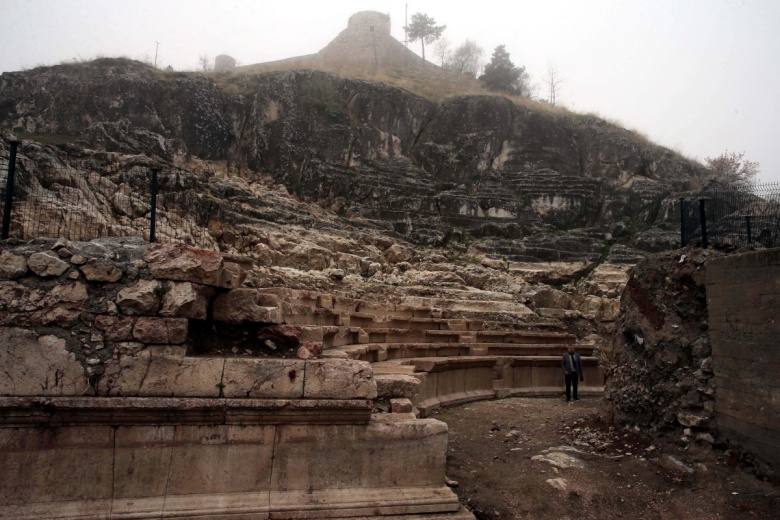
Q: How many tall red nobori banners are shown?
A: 0